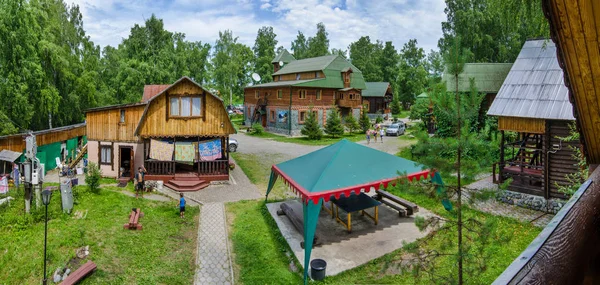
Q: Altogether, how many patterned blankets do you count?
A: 3